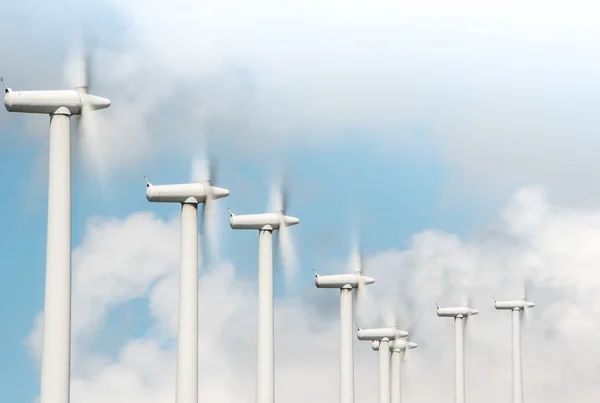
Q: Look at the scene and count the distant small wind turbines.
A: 4